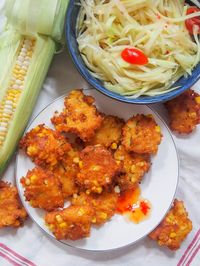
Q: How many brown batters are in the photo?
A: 13